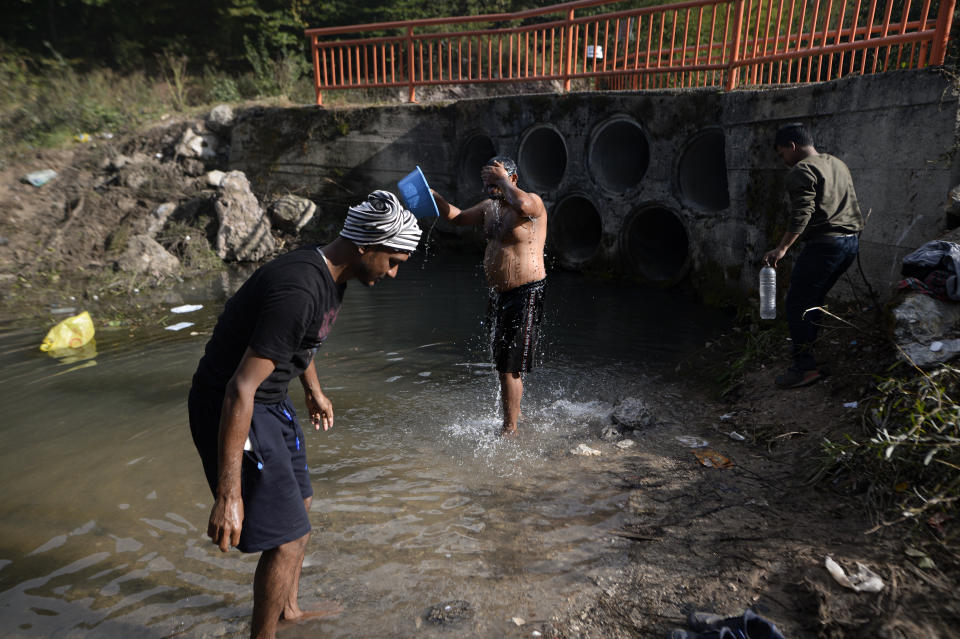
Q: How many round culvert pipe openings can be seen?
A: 6